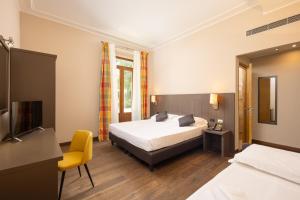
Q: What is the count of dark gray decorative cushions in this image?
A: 2